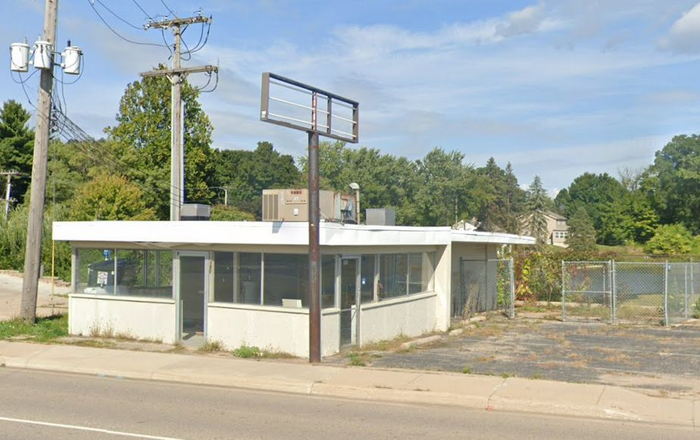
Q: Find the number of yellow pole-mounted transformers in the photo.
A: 0